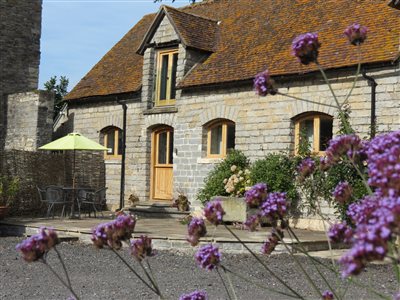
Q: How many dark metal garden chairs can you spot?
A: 4